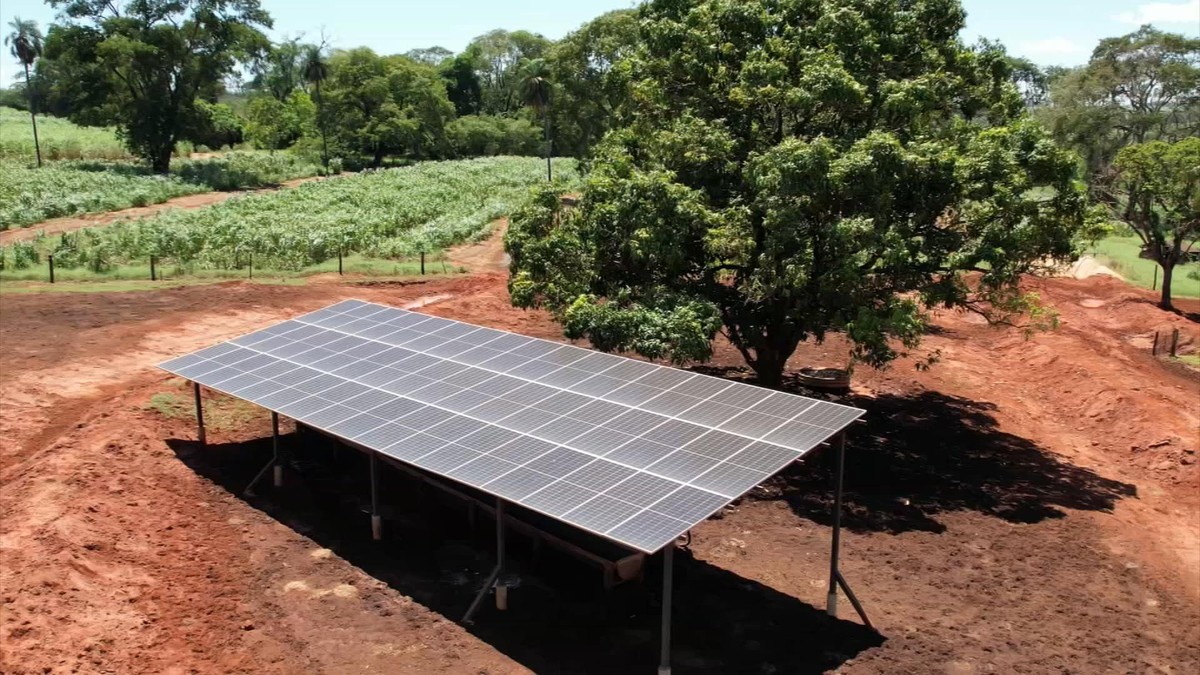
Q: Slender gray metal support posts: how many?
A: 6